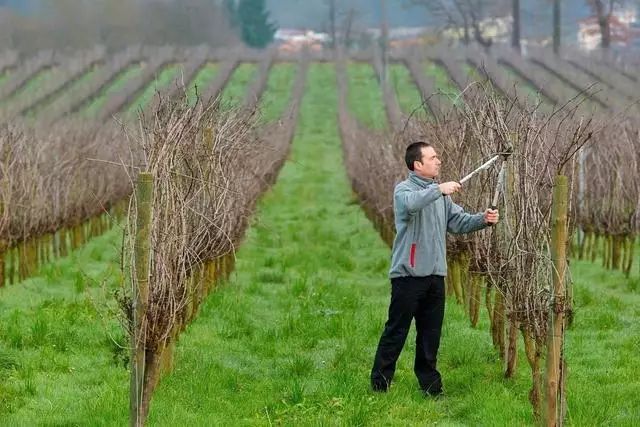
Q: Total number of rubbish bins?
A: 0